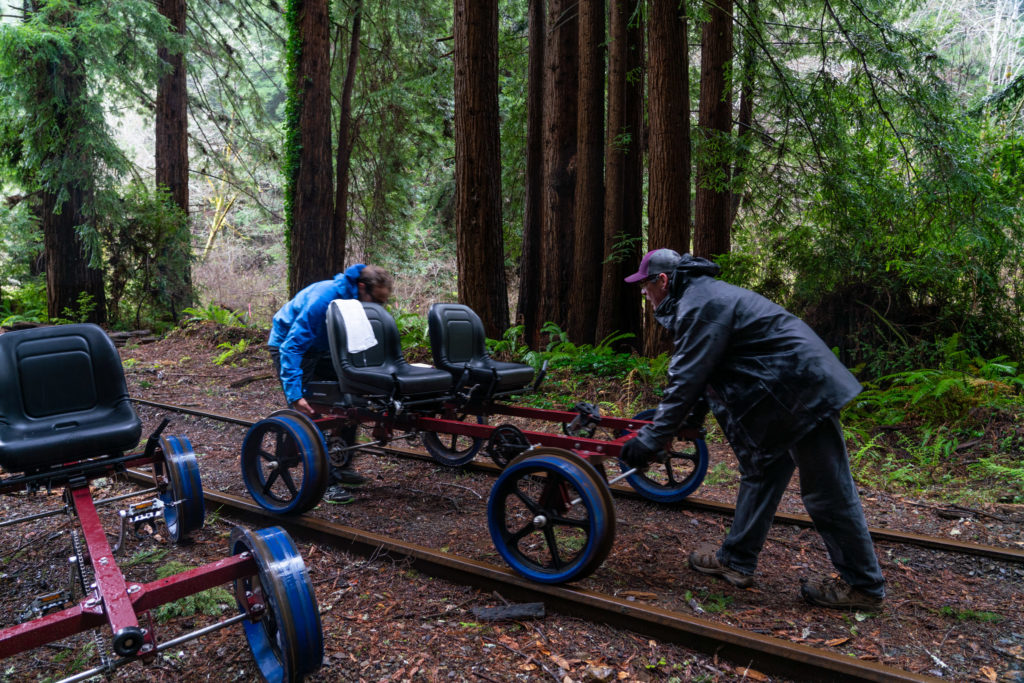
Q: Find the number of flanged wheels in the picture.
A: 6